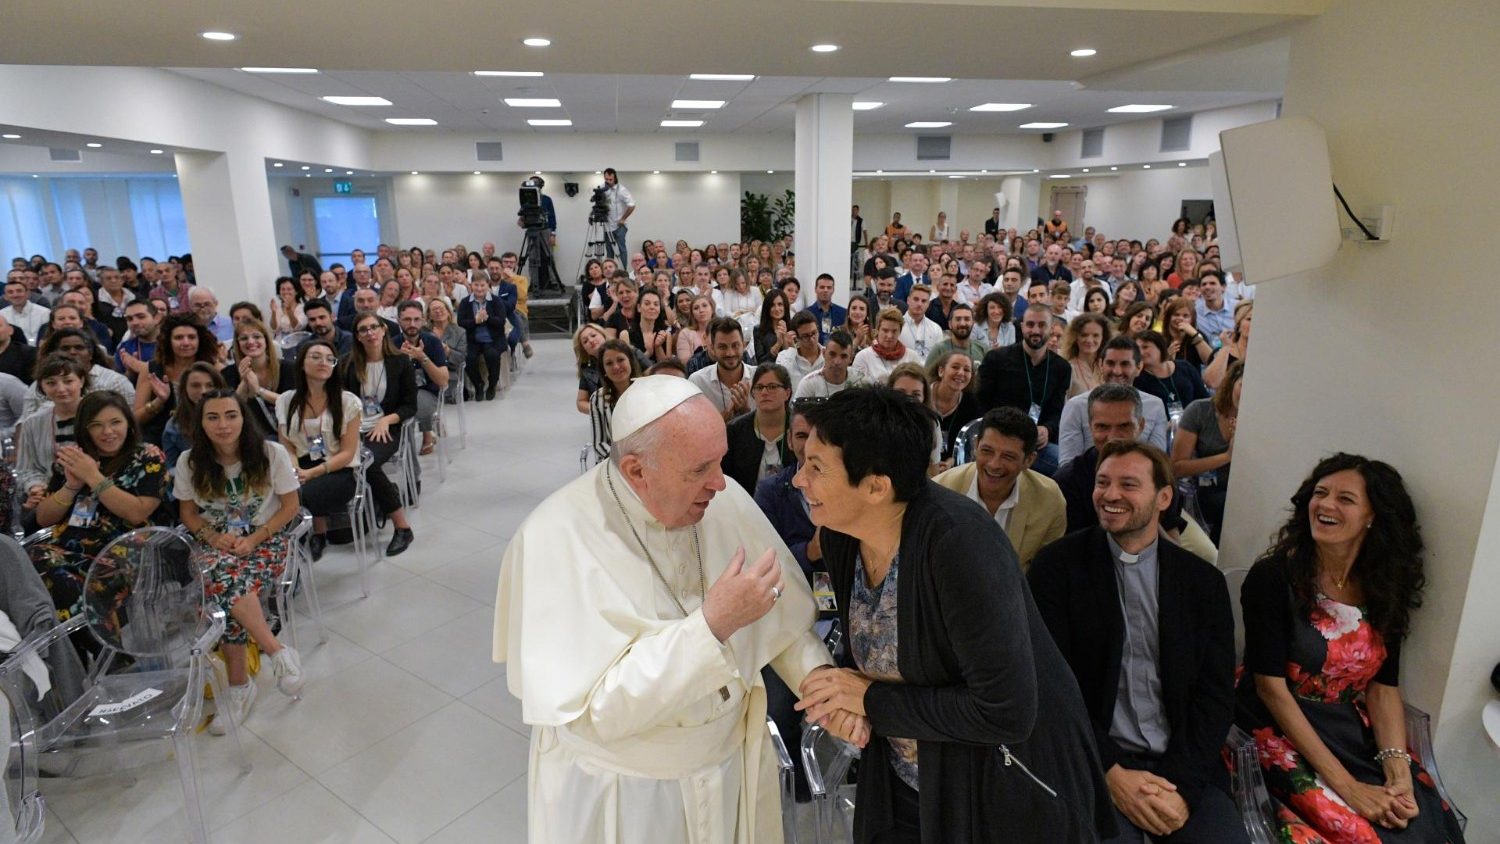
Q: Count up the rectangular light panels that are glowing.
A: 15